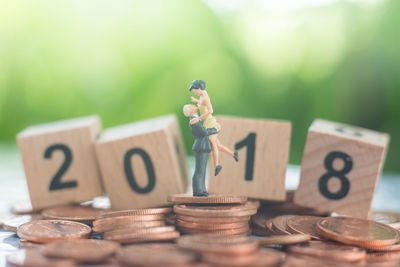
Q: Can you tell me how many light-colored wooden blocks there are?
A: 4